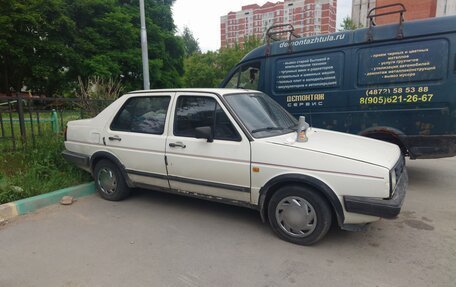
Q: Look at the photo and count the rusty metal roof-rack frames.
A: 2